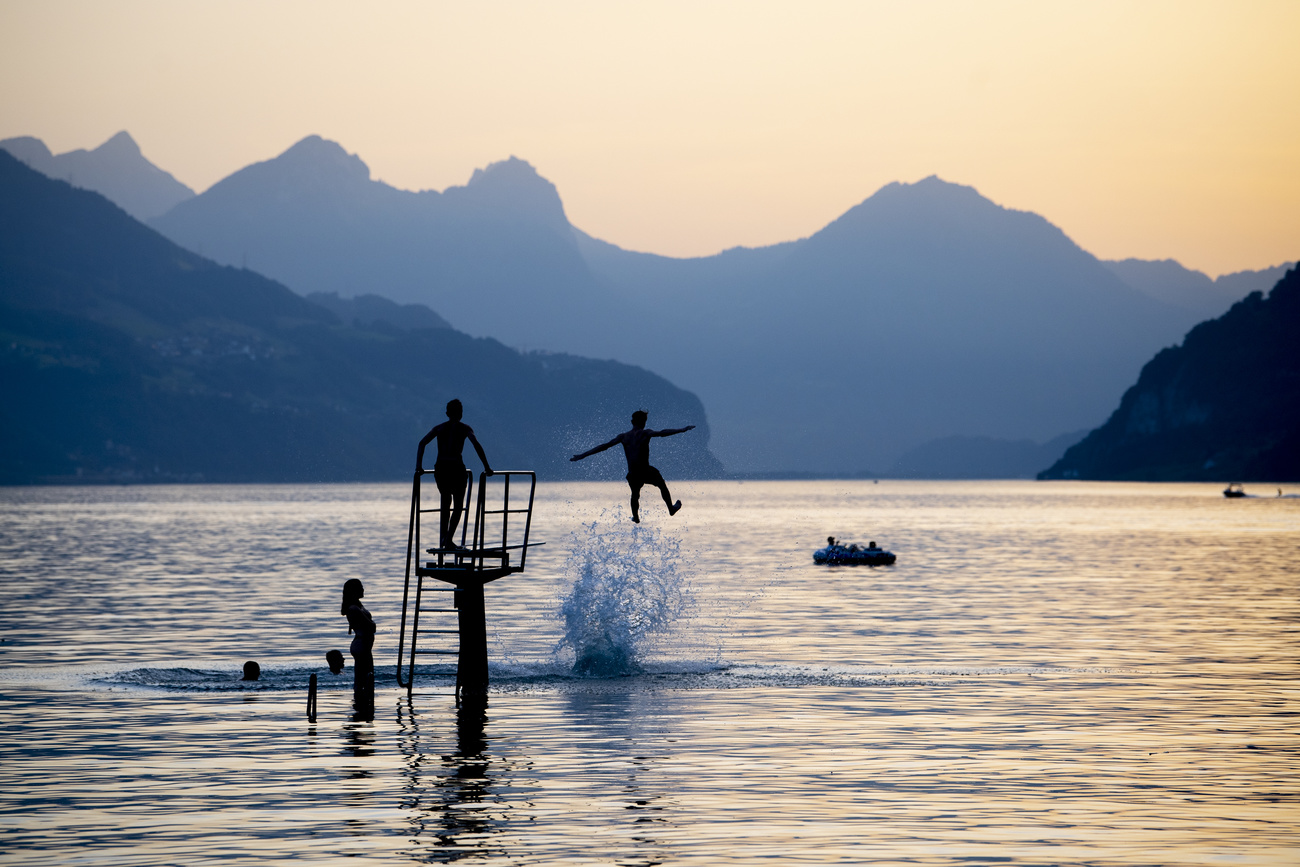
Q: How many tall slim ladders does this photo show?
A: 1